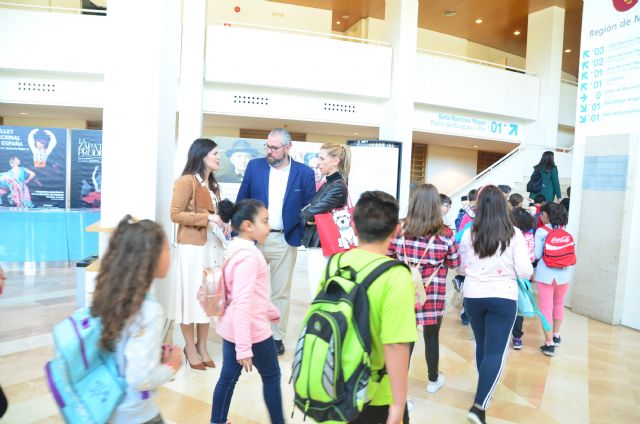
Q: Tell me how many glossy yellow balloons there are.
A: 0